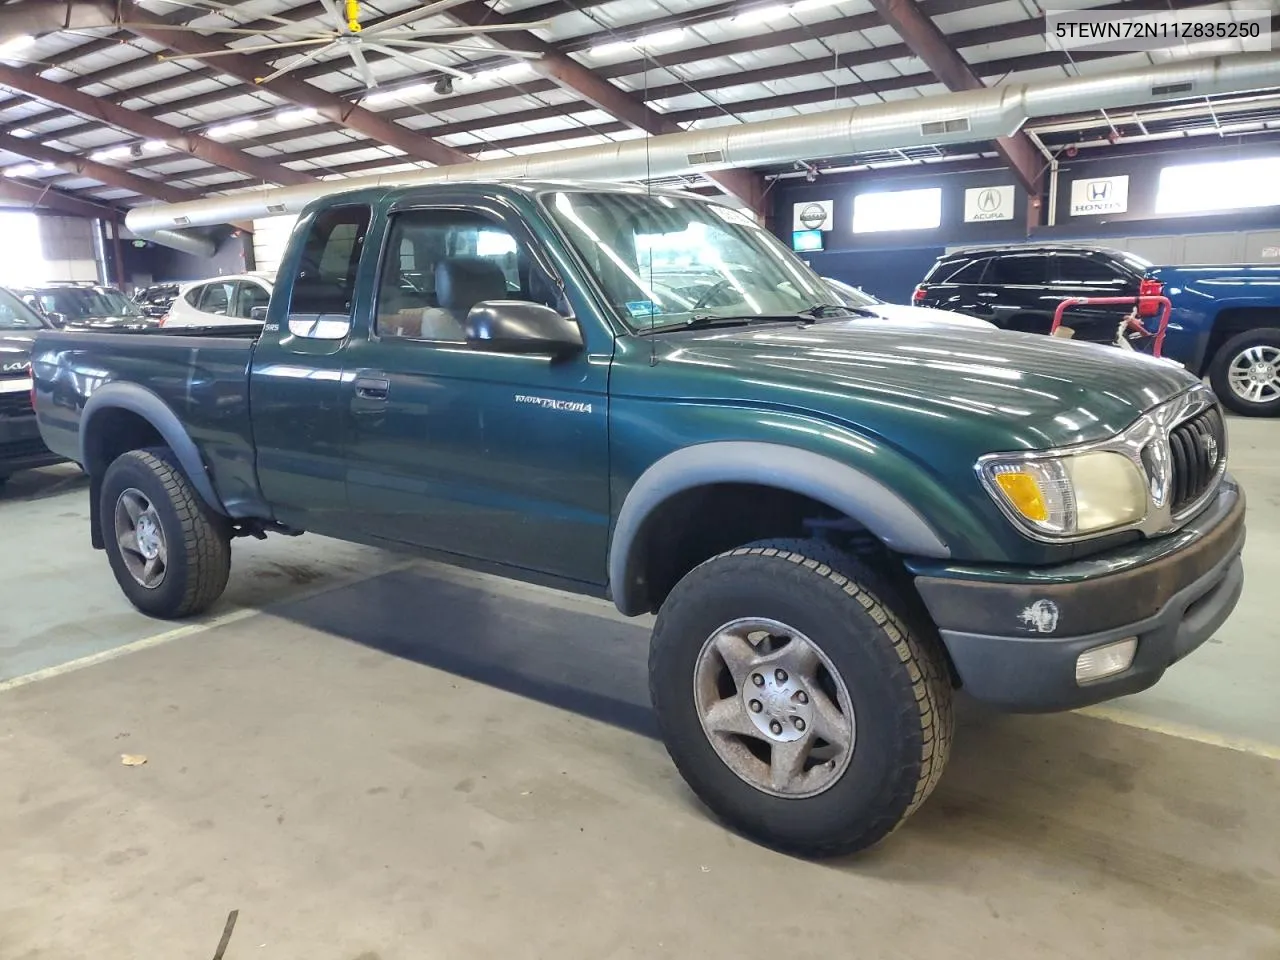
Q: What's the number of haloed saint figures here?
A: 0